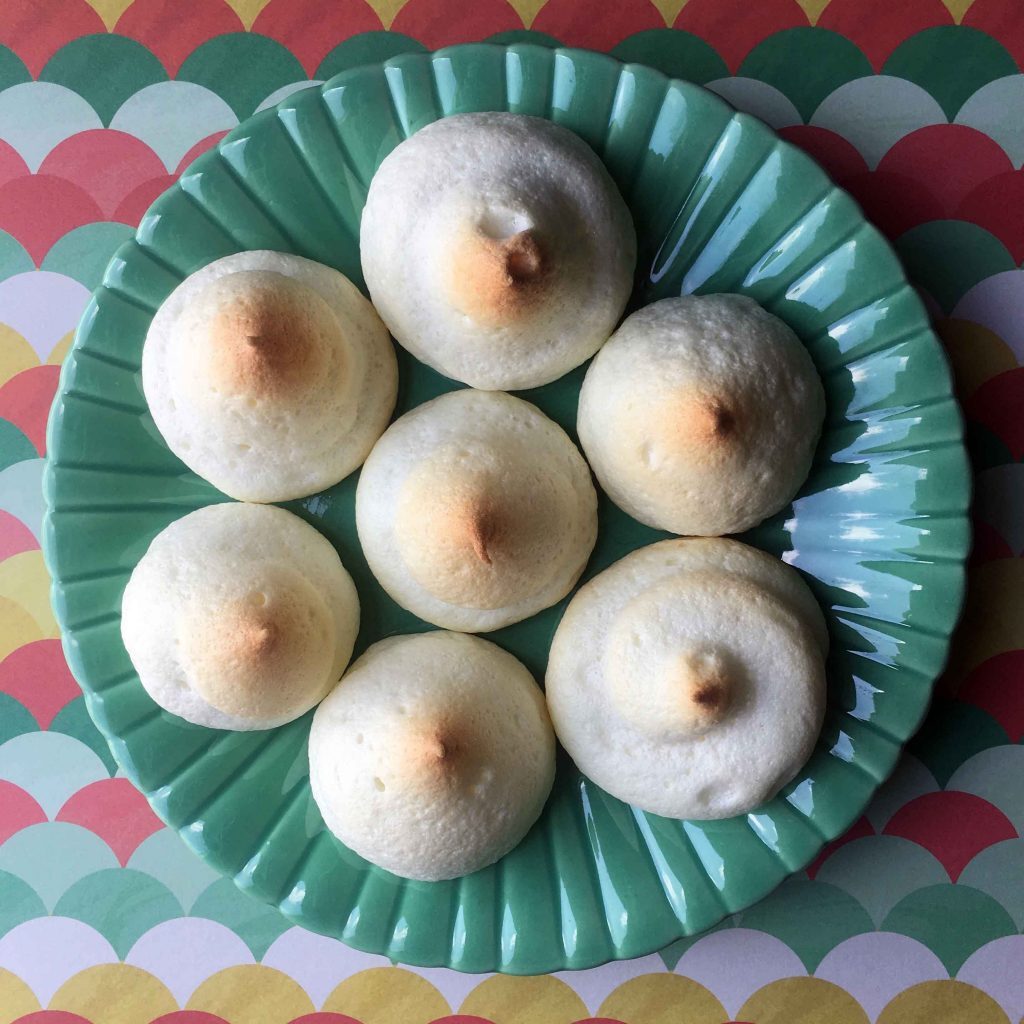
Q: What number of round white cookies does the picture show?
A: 7